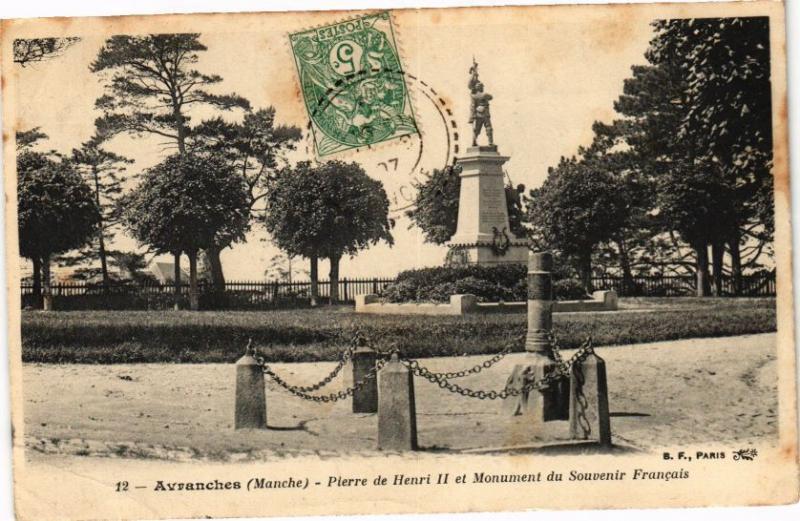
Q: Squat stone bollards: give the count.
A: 4